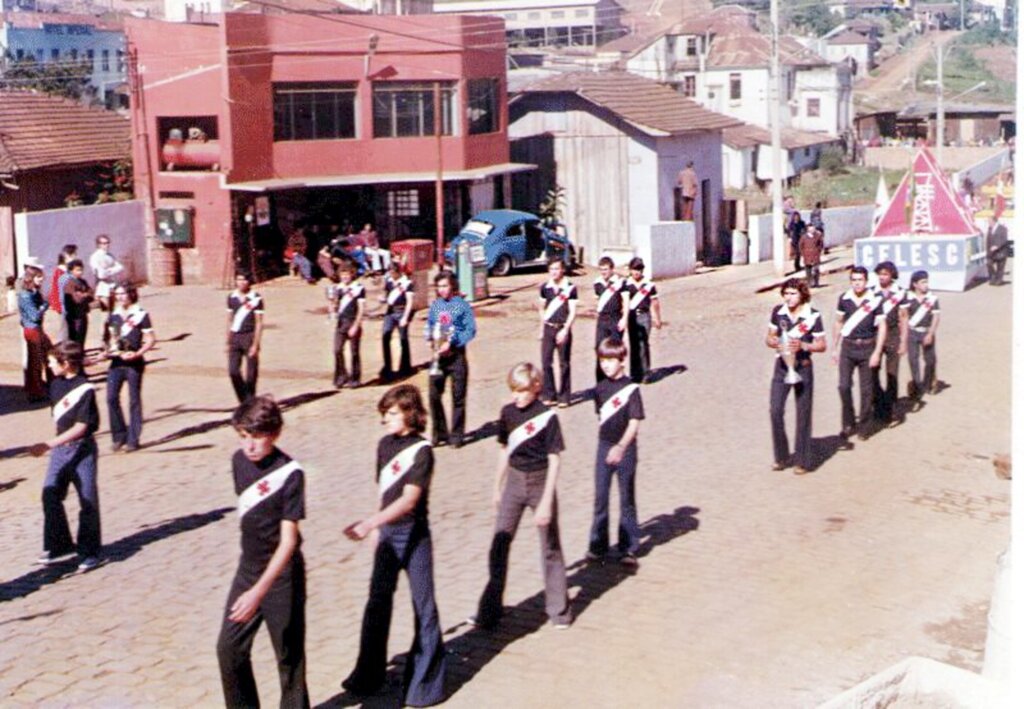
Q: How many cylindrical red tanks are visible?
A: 1